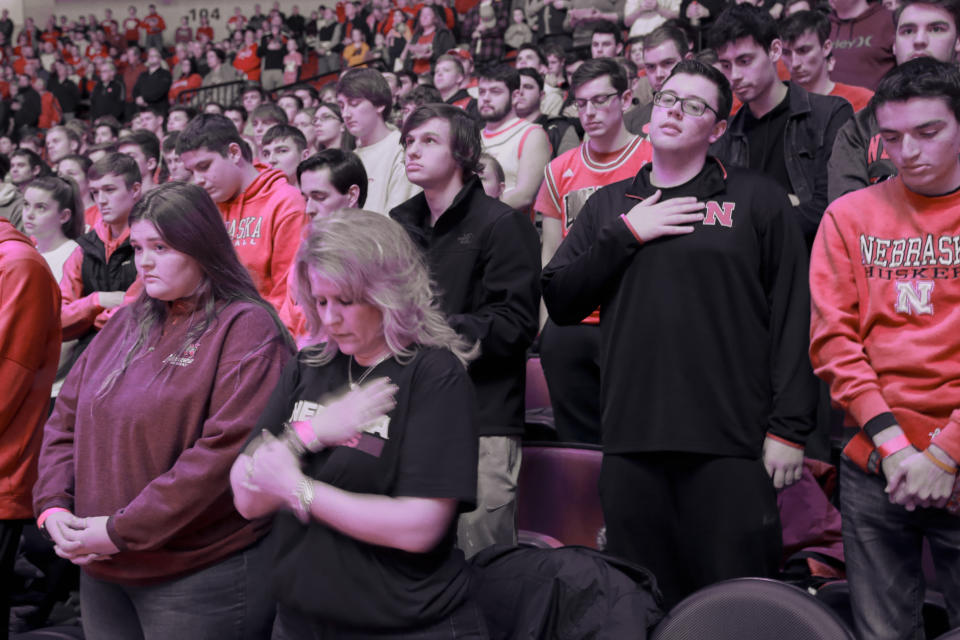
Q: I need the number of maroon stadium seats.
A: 2